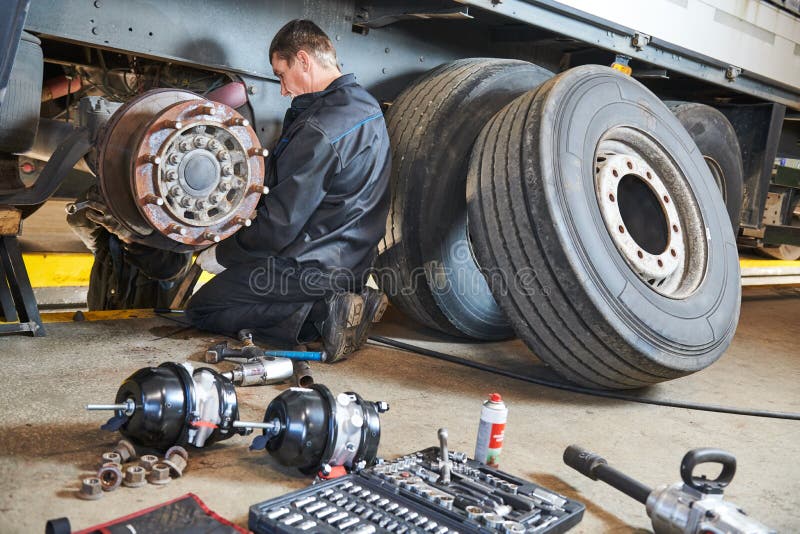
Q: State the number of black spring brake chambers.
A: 2